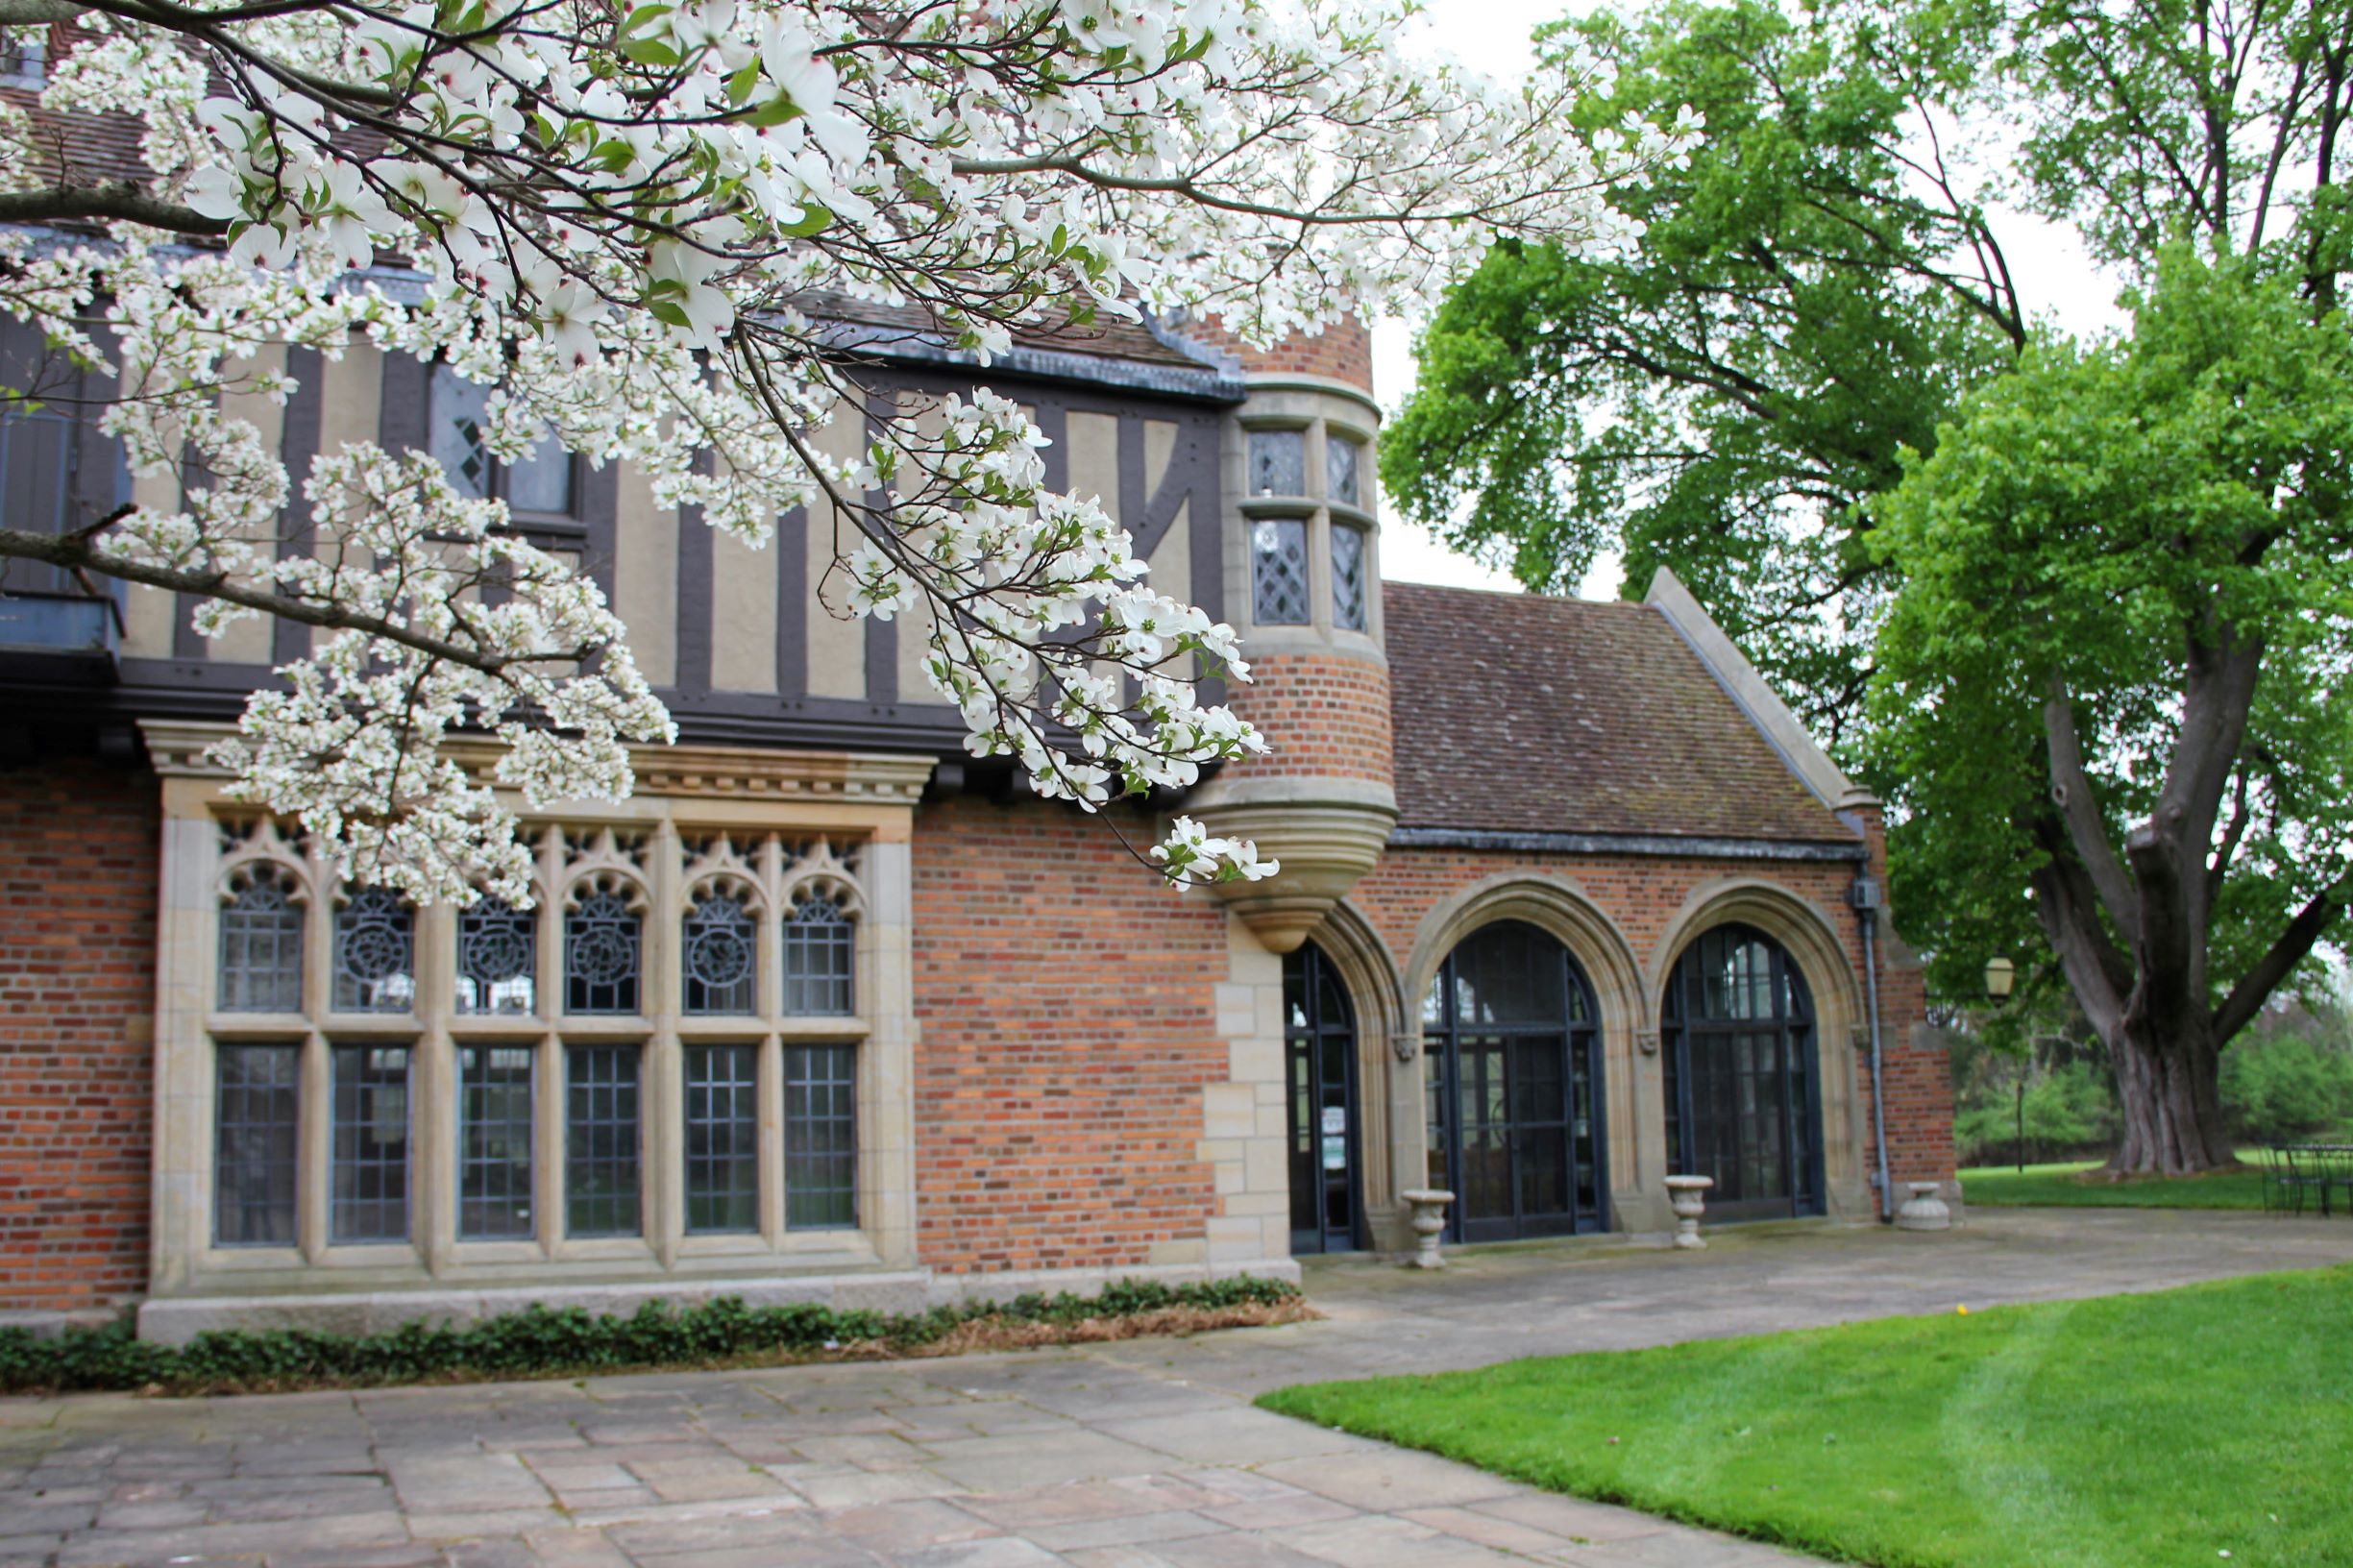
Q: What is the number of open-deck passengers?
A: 0